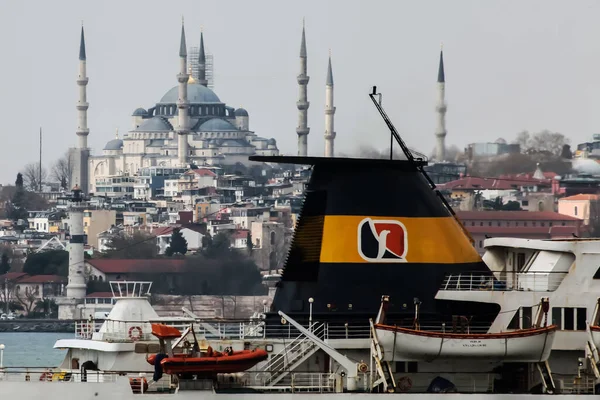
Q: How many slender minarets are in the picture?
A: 6